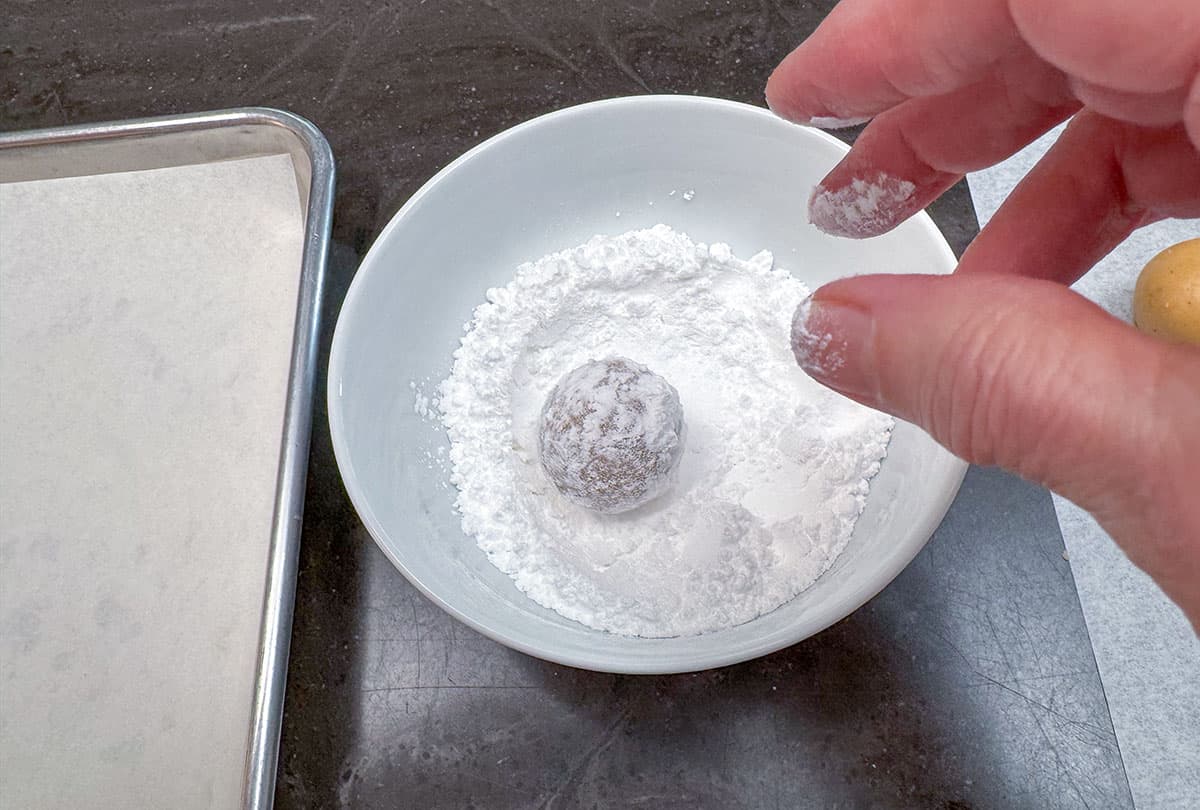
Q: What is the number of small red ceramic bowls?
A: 0